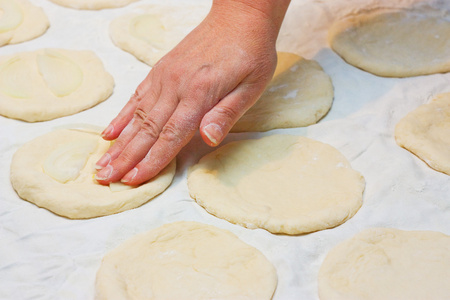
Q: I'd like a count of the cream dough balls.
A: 11